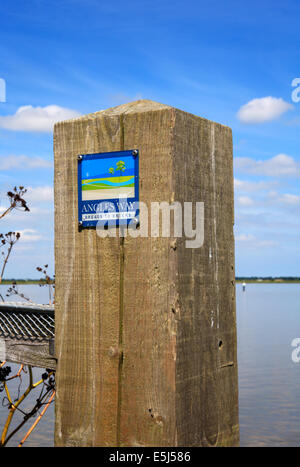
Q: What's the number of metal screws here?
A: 4